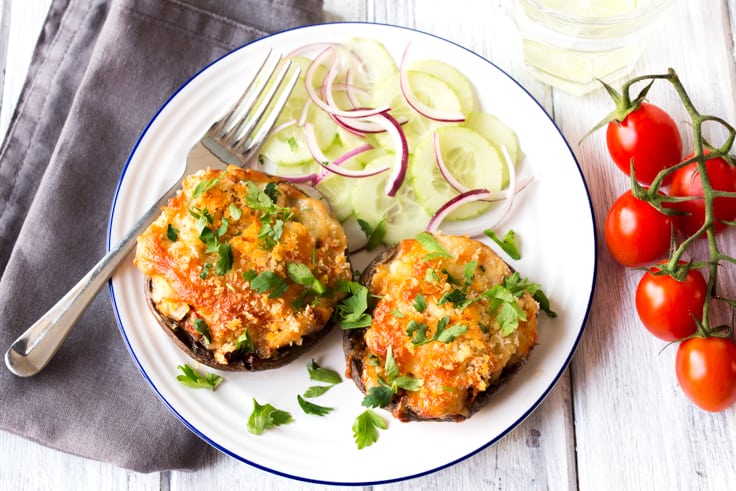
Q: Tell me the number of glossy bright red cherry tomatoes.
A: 5